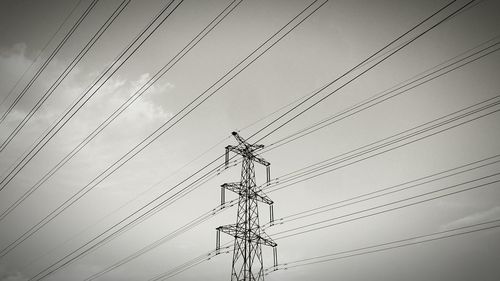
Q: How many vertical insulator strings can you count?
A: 6